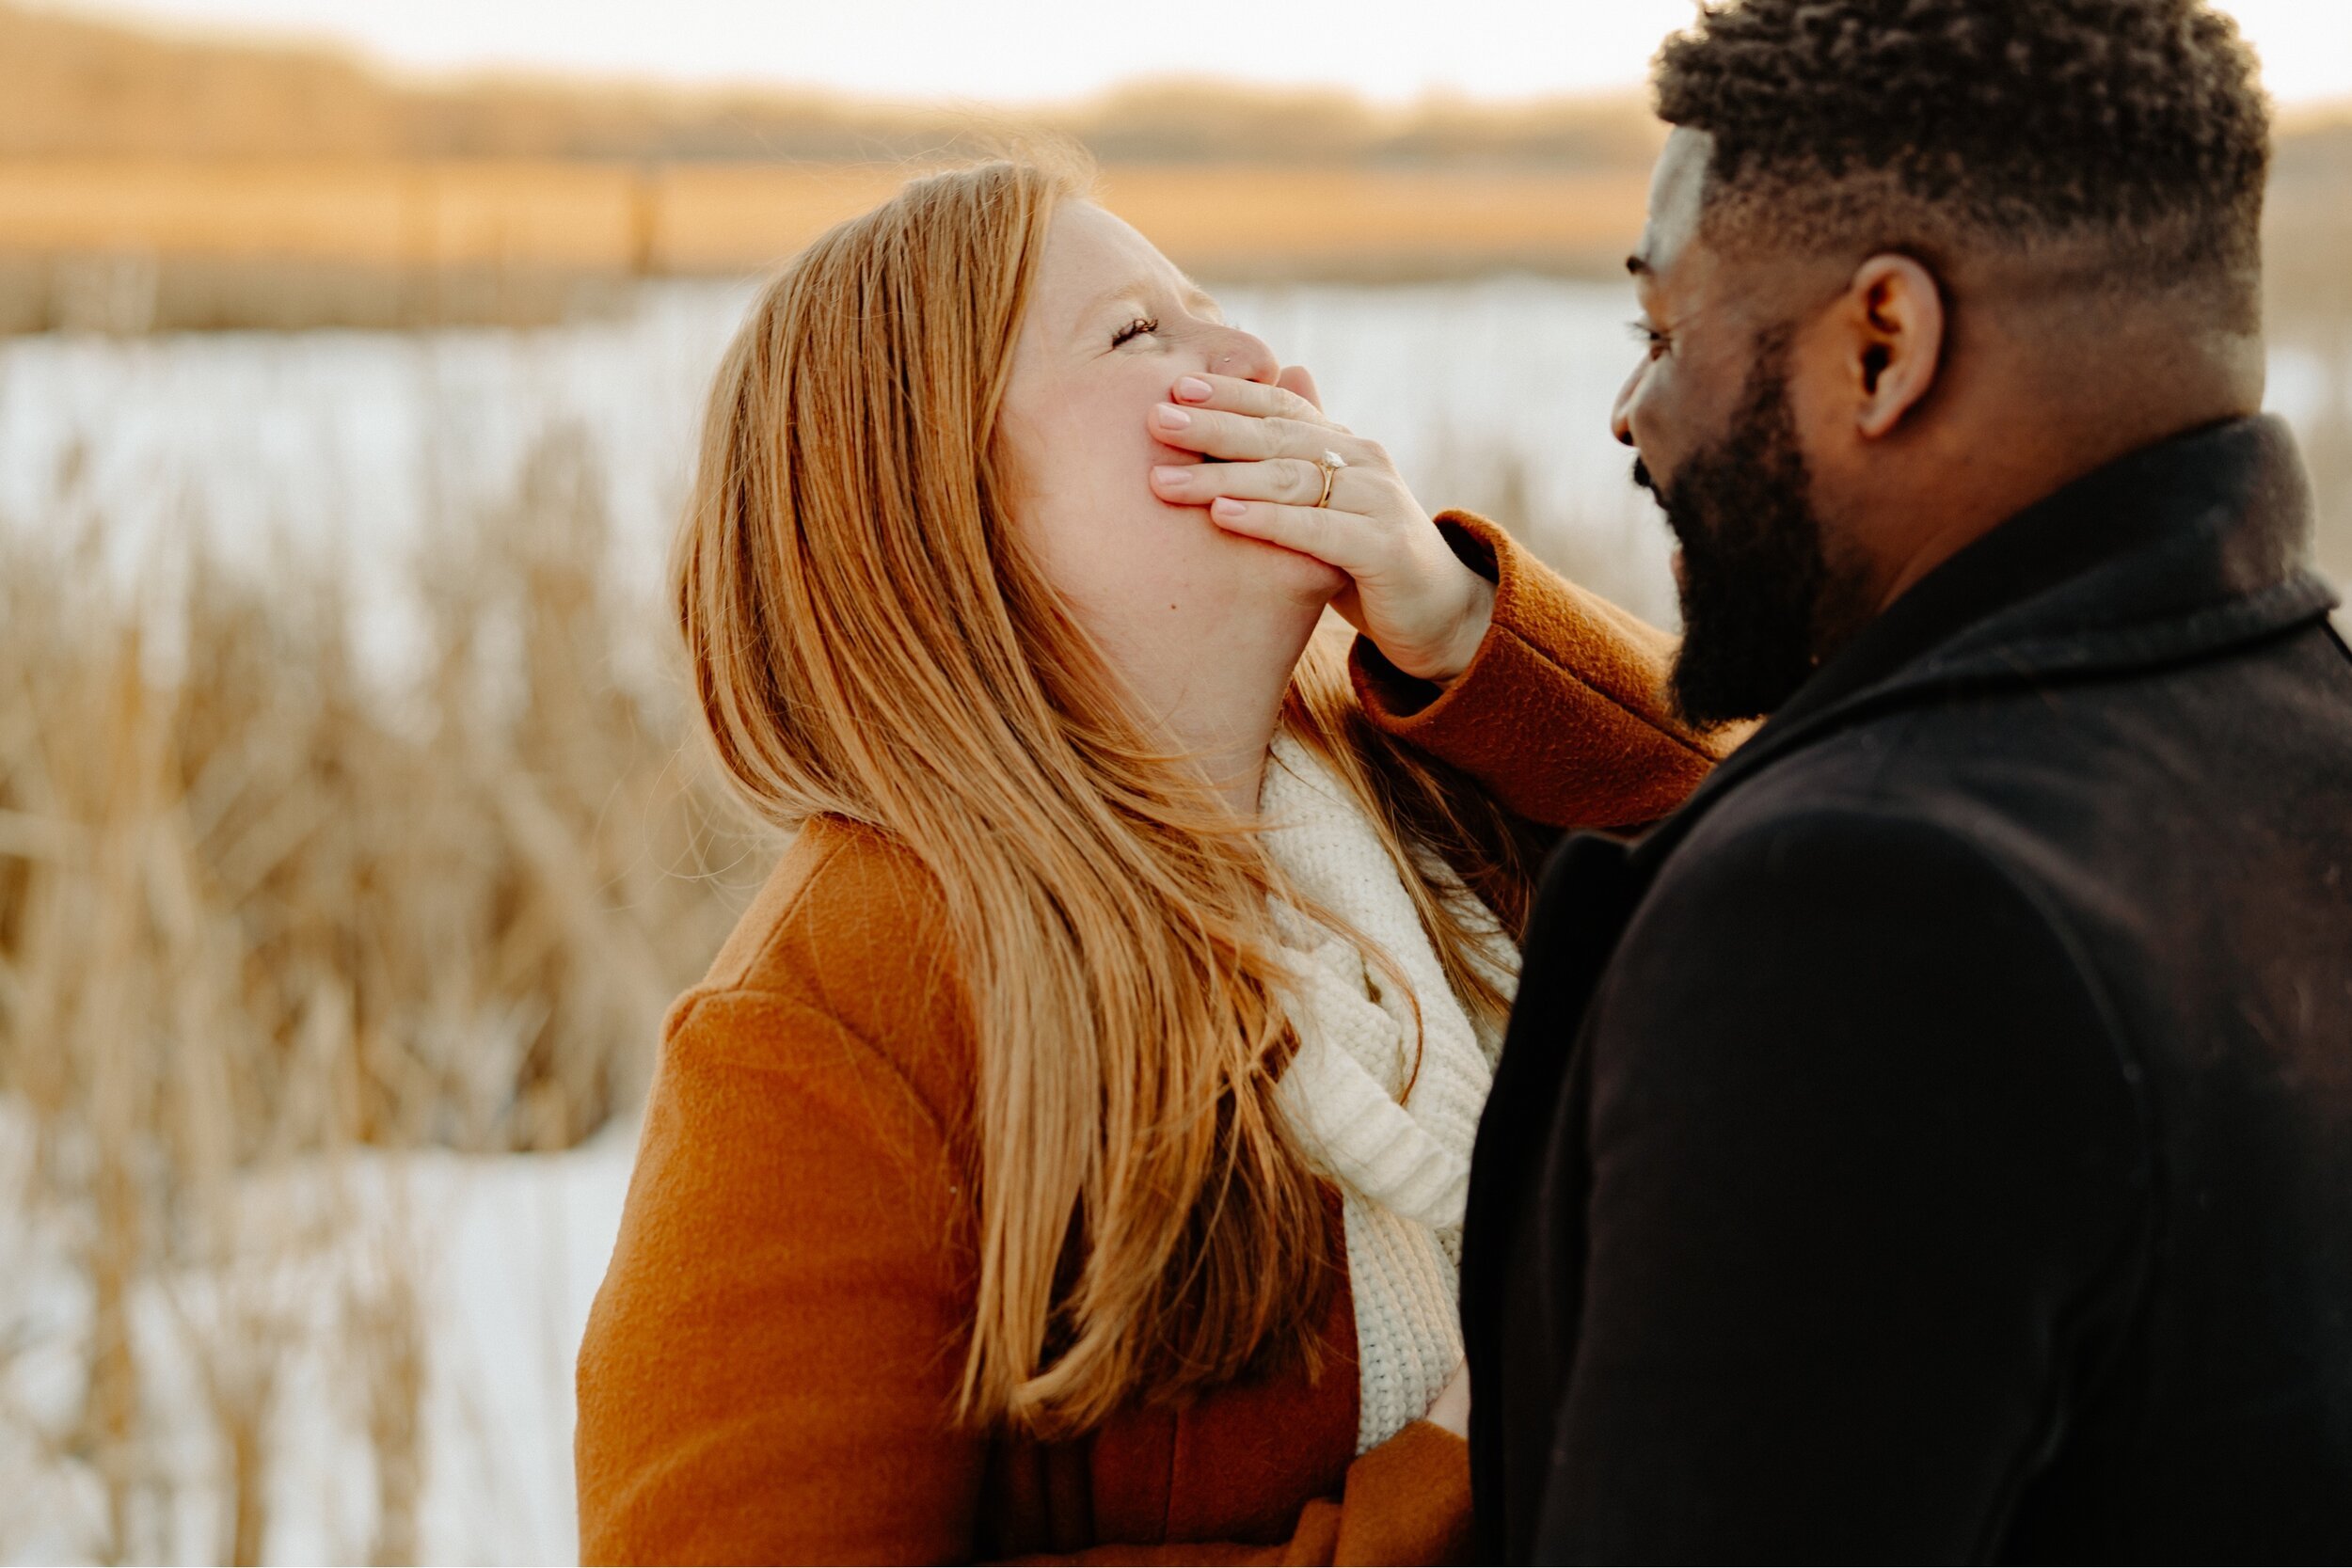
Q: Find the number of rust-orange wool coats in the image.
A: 1